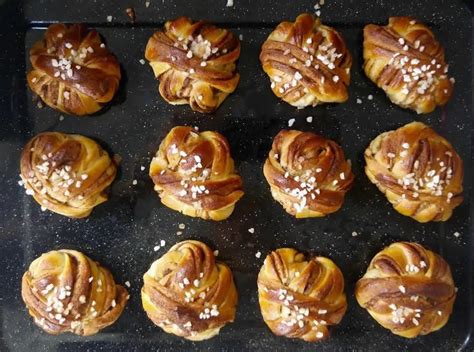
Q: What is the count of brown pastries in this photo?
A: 12